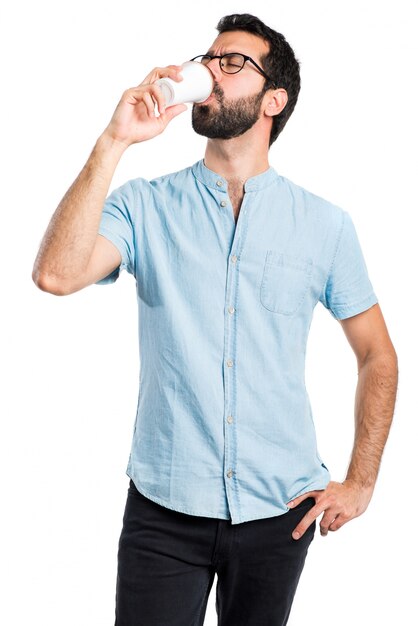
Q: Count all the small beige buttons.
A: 7